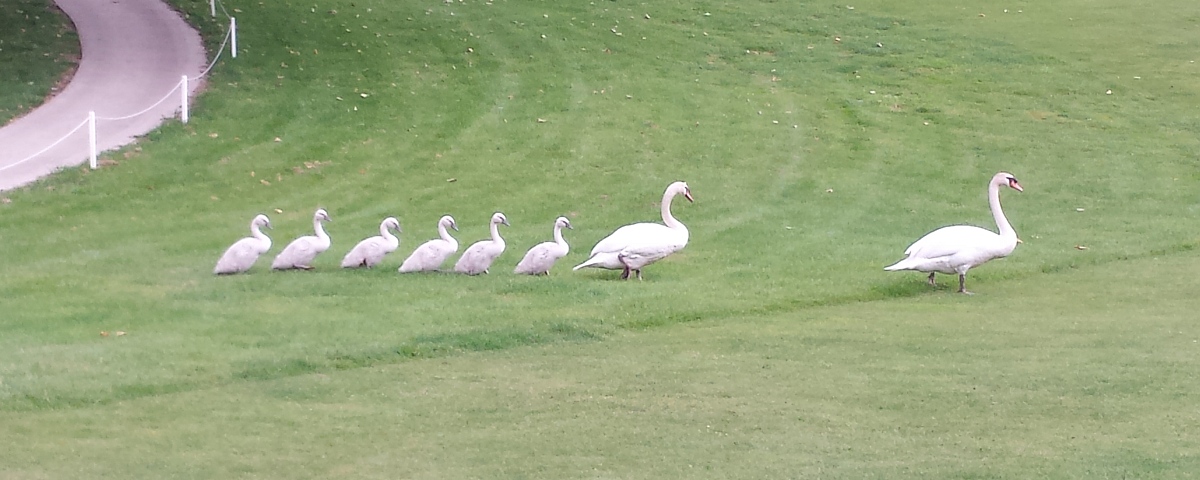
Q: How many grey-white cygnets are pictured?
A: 6